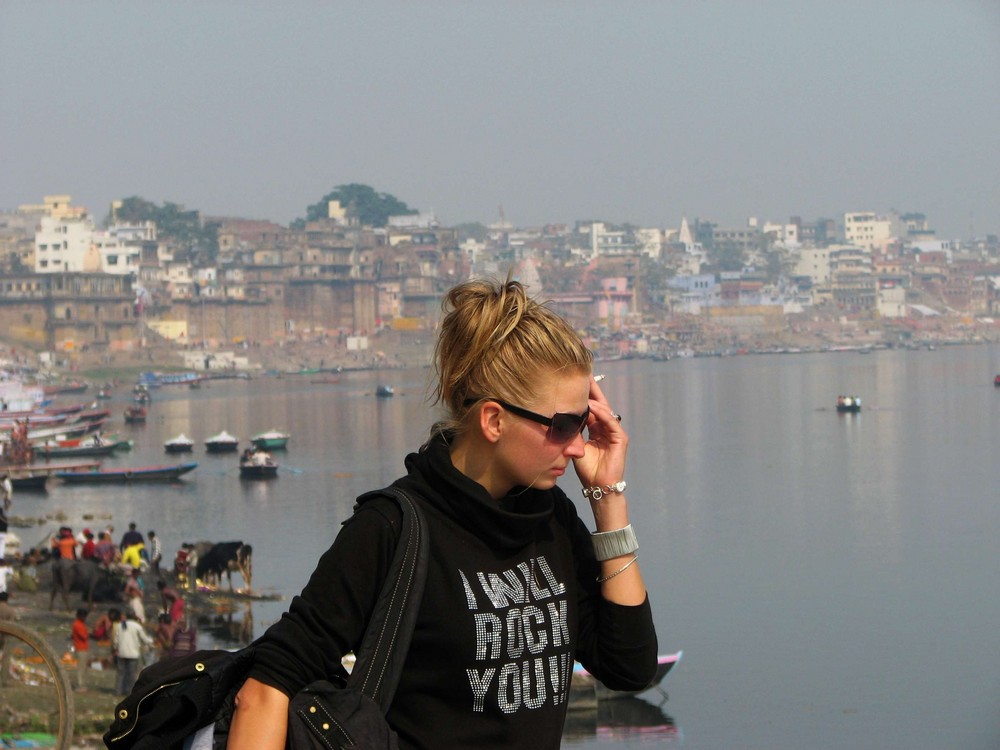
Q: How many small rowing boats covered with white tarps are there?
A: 3